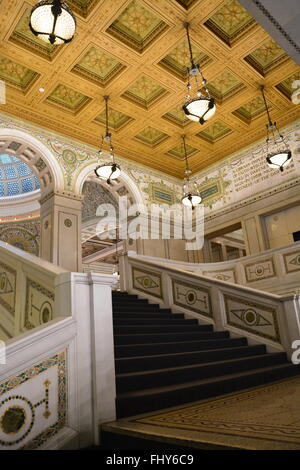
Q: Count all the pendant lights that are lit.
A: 5